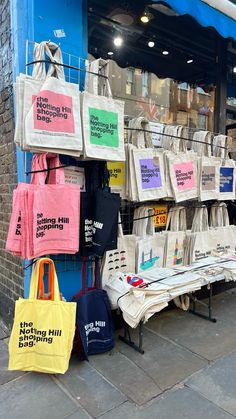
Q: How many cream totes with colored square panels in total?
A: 7